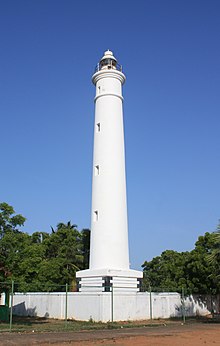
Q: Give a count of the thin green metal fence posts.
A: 5